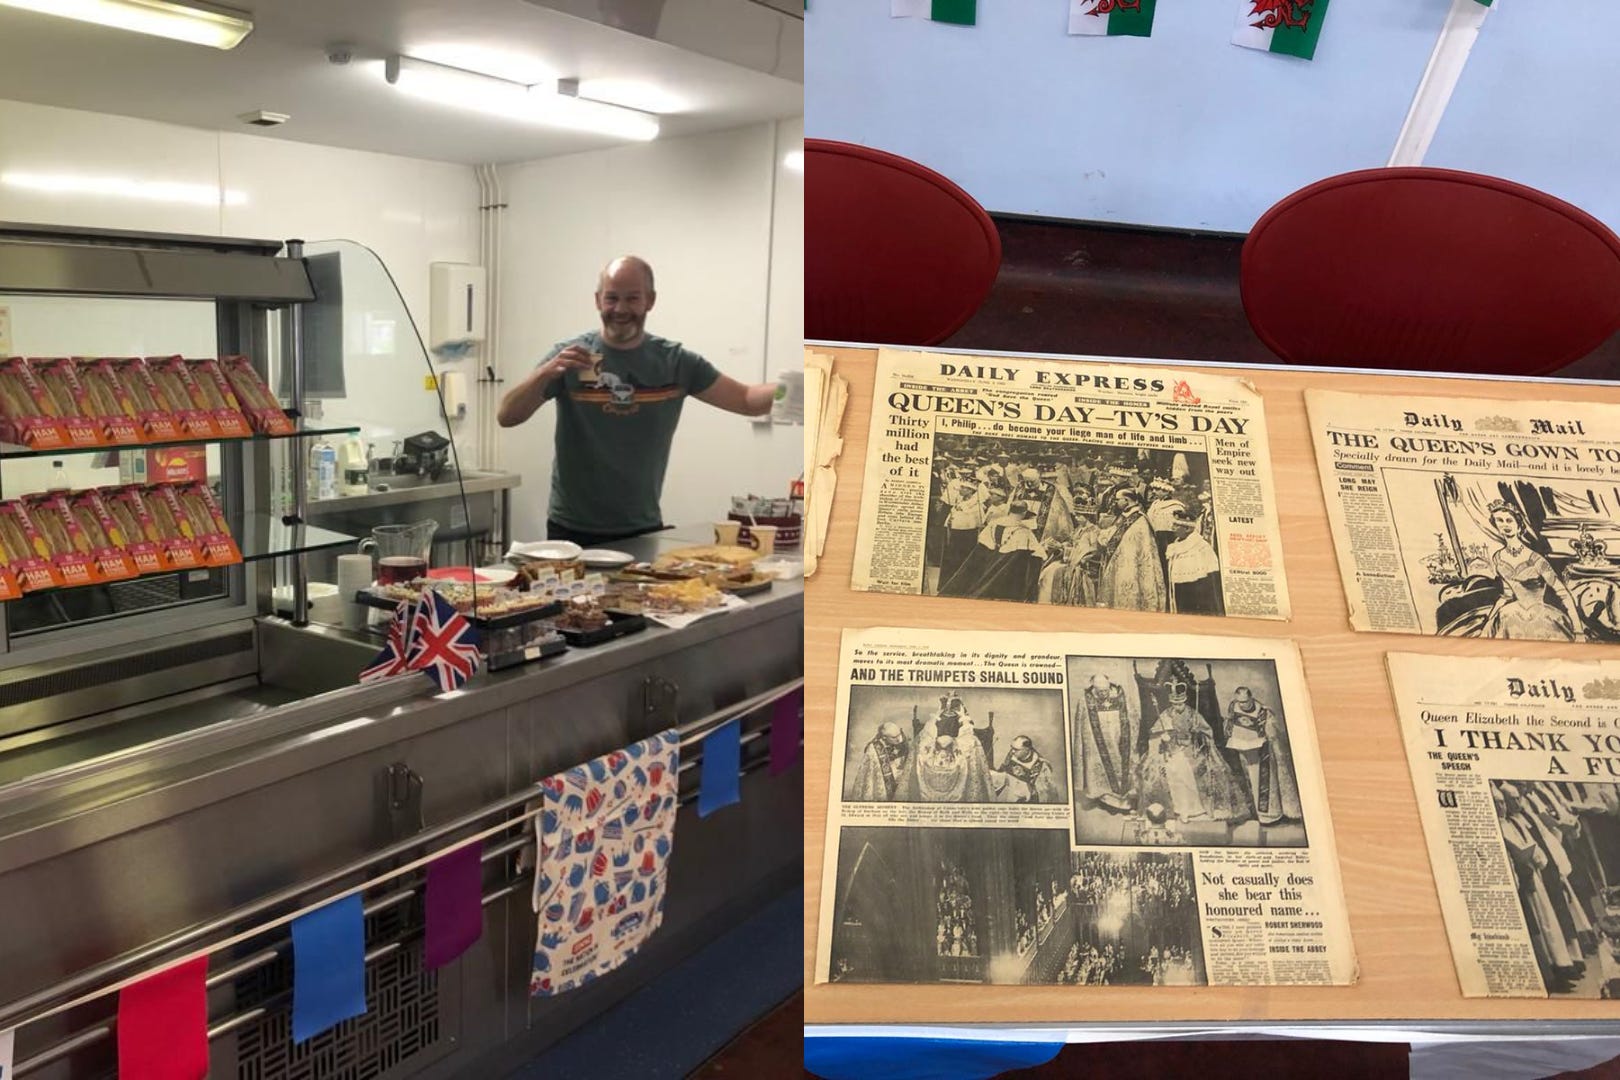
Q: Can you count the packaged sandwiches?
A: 14